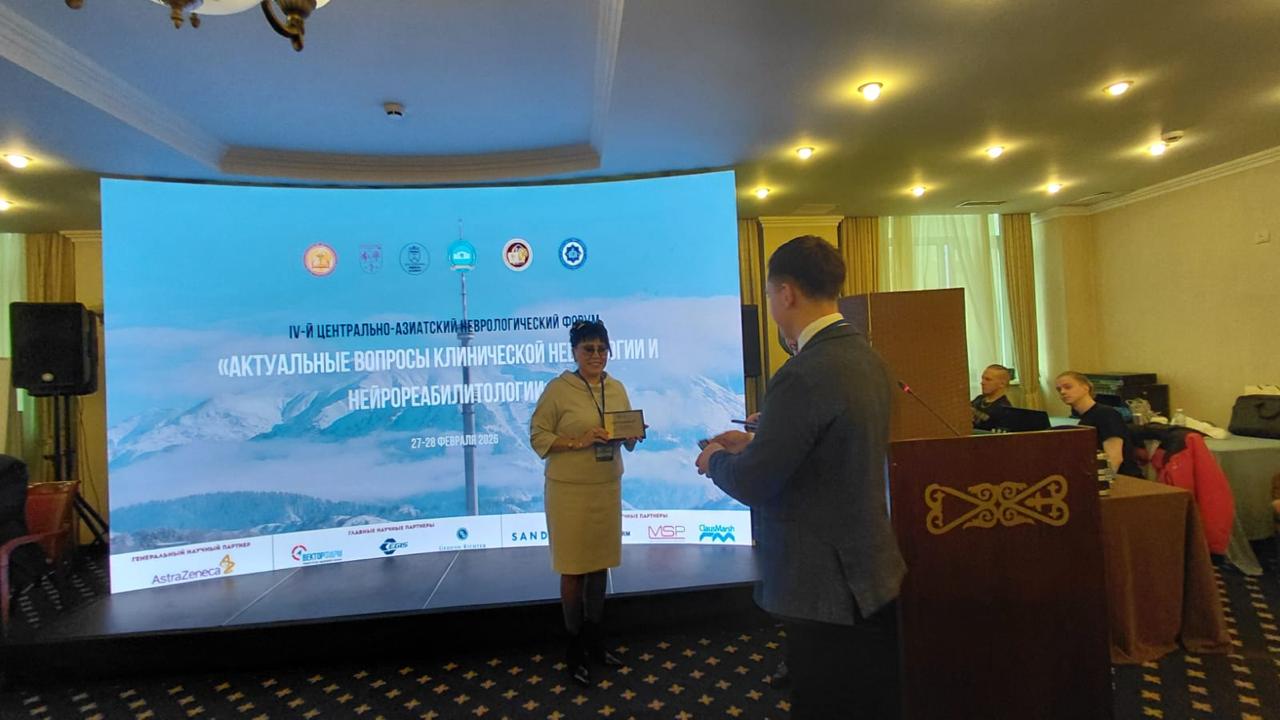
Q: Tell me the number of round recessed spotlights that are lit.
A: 10